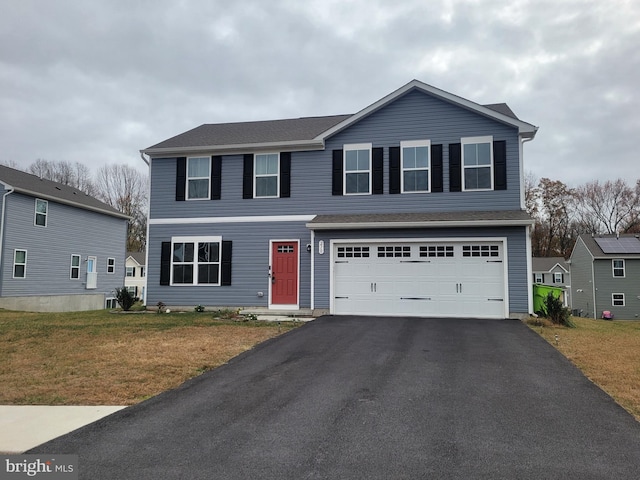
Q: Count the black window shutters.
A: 12